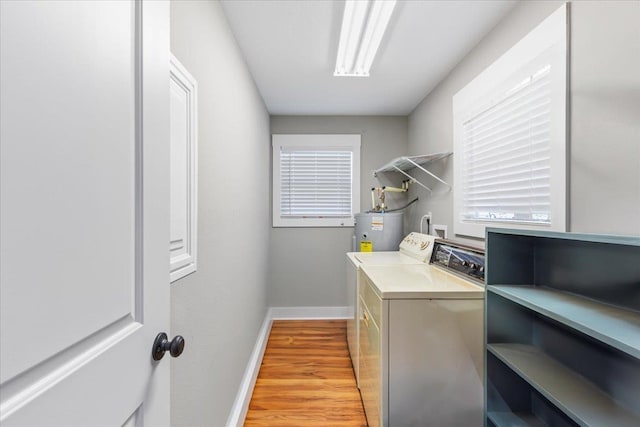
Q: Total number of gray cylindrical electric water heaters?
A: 1